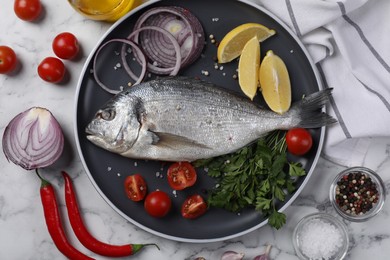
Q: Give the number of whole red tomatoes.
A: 6